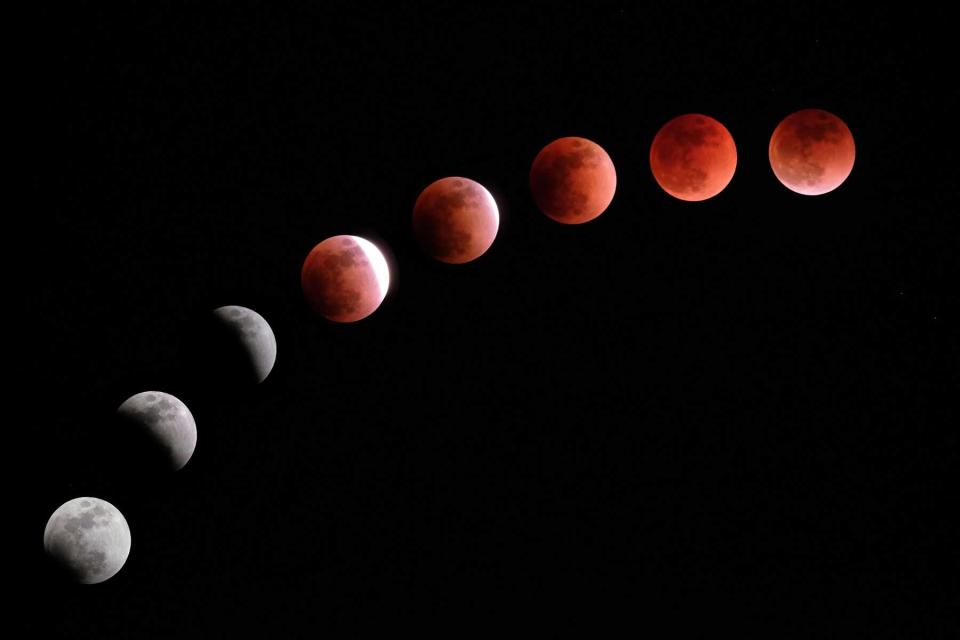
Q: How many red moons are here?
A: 5